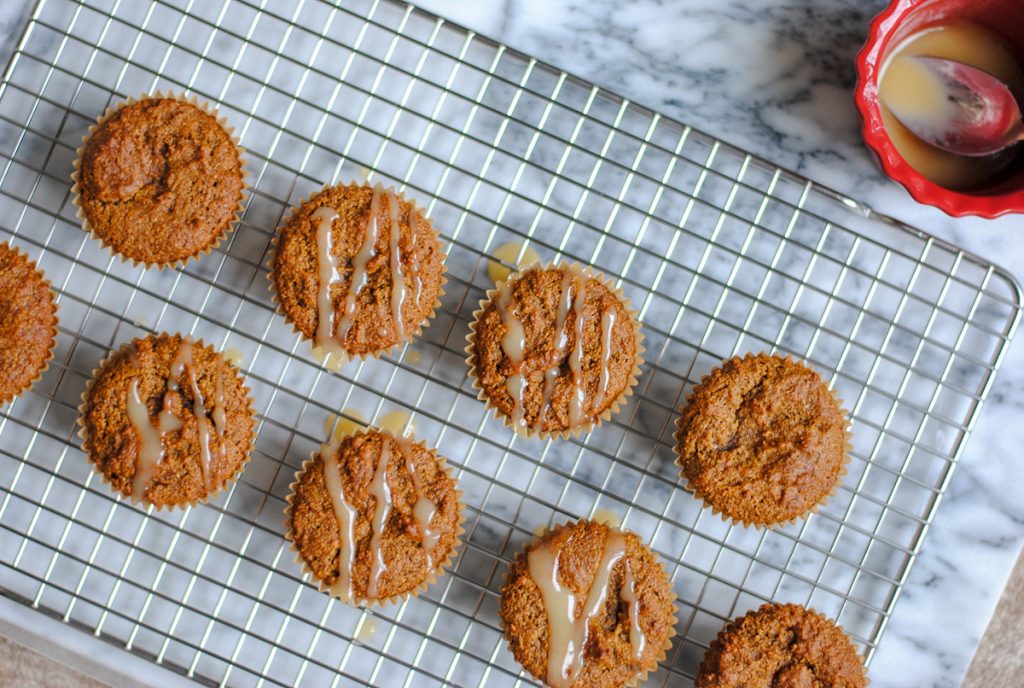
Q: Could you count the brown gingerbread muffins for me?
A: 9